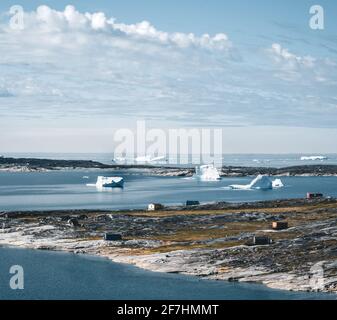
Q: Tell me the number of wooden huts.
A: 6